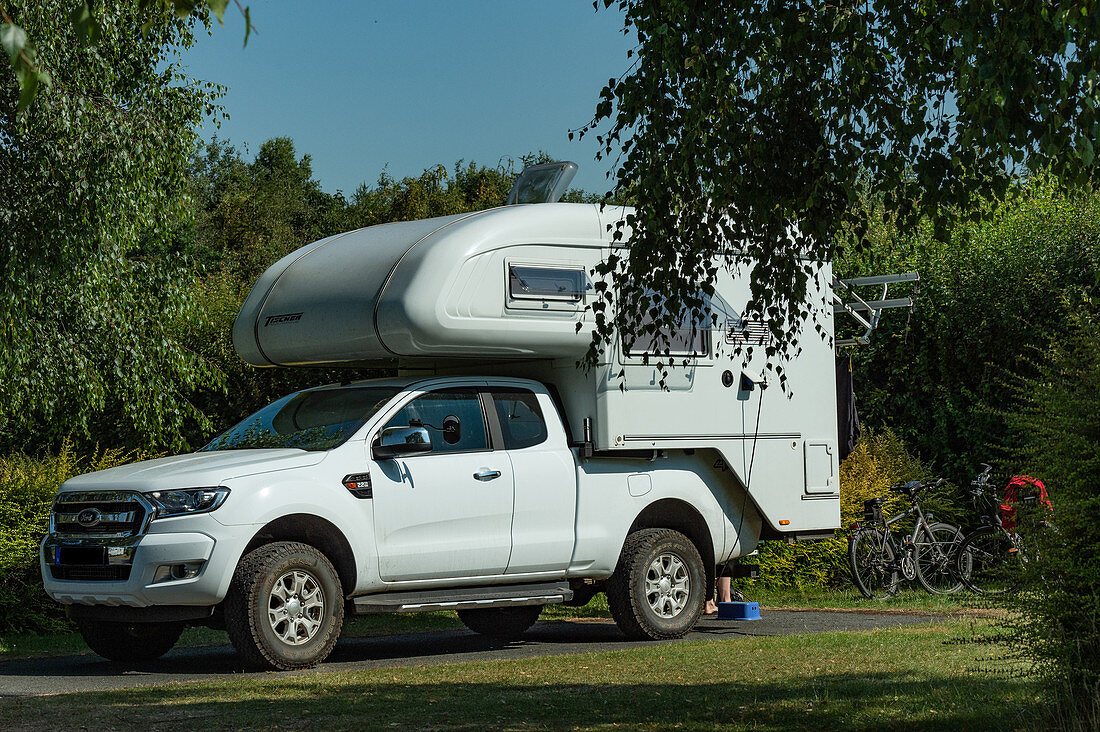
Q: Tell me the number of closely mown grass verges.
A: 2